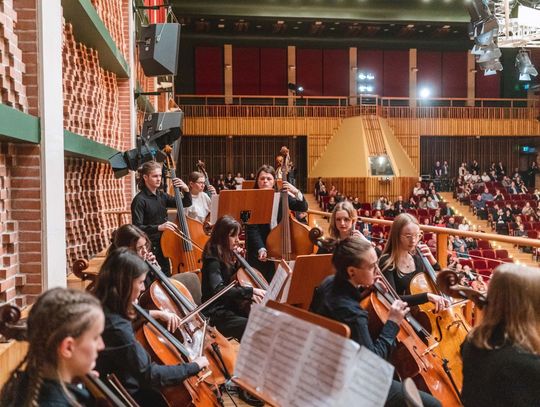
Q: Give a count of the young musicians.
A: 11